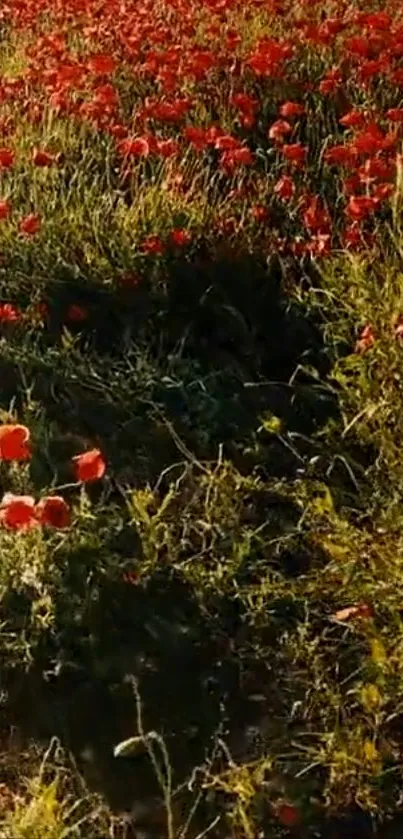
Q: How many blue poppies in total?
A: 0